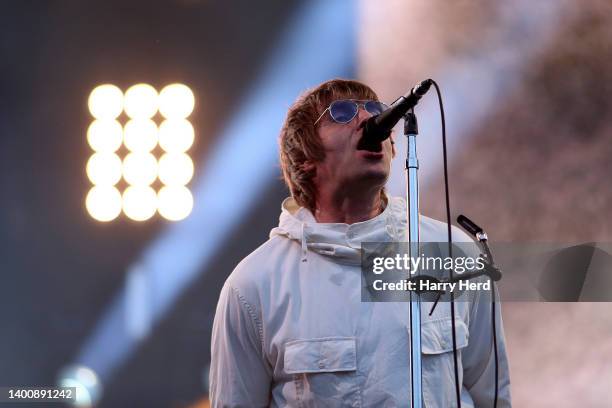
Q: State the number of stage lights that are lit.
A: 12